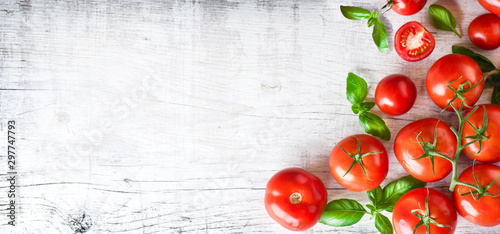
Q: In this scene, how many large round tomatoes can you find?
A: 7